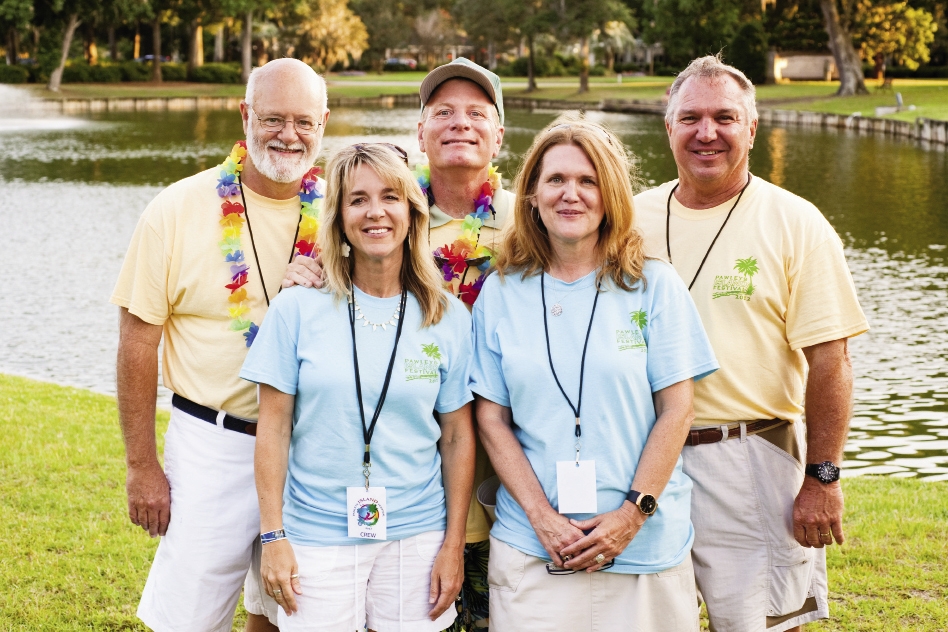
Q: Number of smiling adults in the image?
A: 5